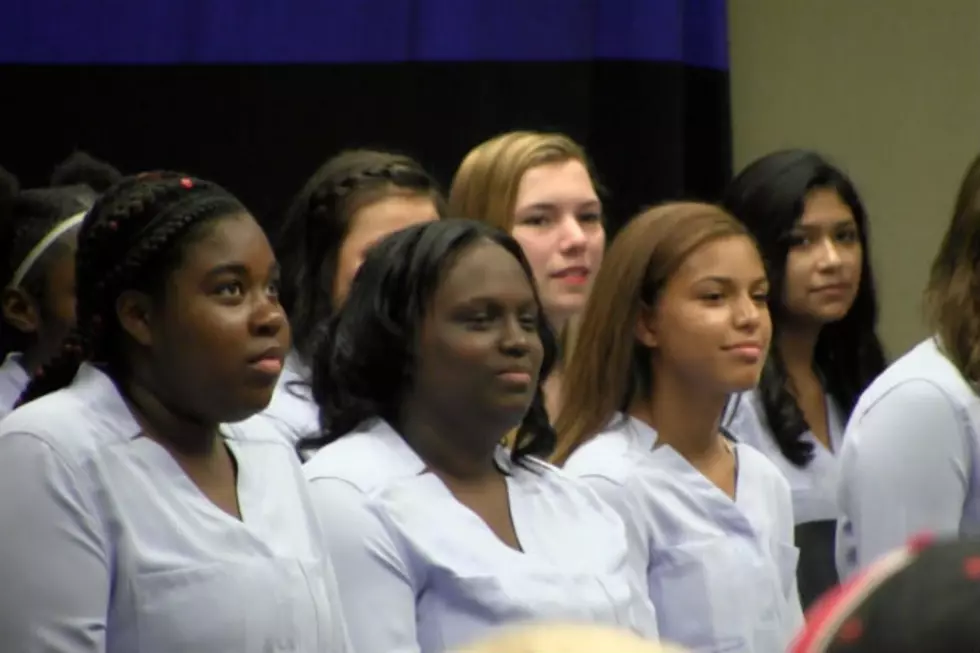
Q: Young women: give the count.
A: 8